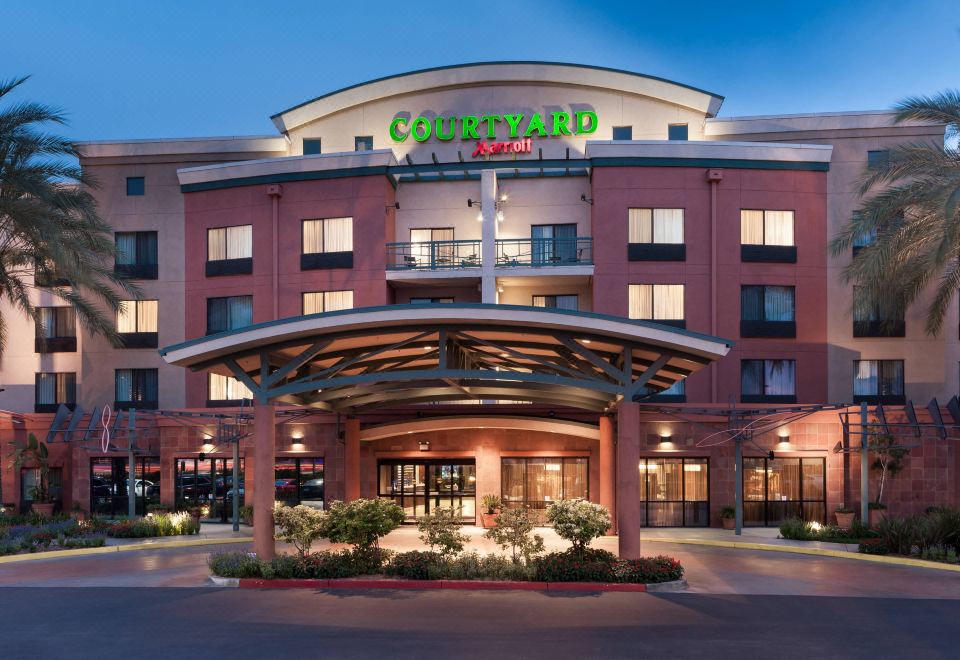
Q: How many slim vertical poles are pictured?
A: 4